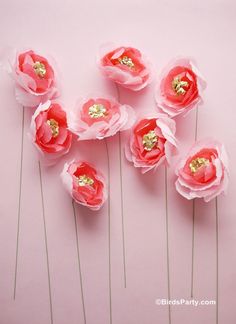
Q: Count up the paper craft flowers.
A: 8